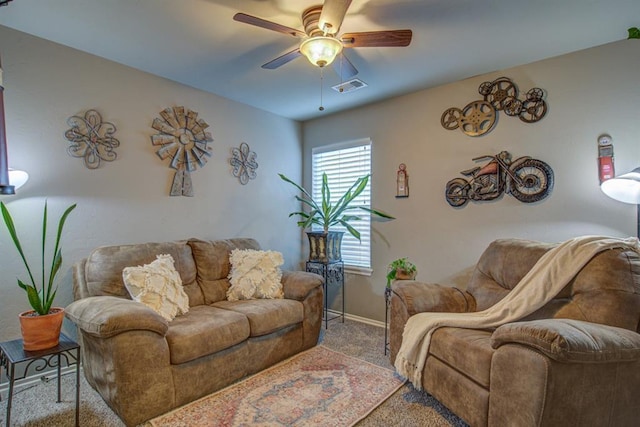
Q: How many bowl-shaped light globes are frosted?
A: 1